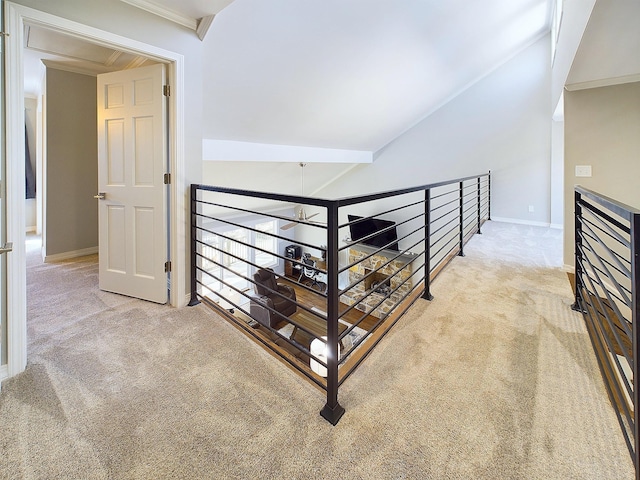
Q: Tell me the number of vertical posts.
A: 8